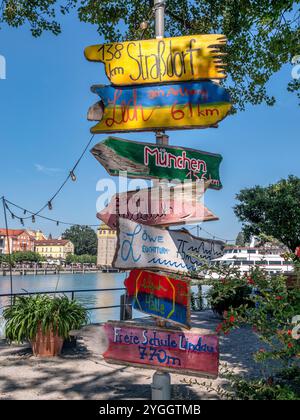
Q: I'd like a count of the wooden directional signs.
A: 7